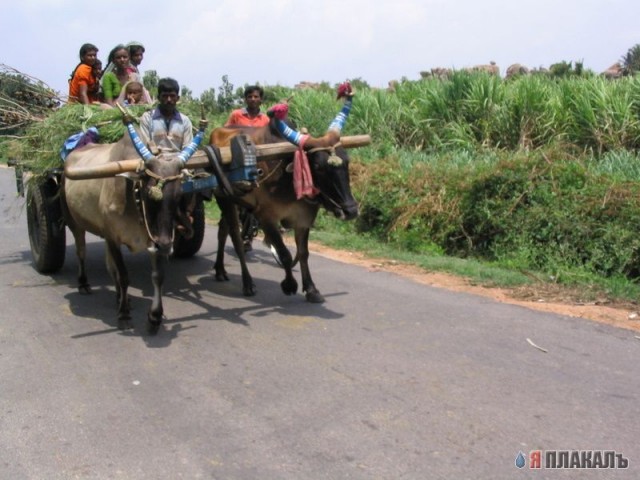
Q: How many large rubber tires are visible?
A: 2